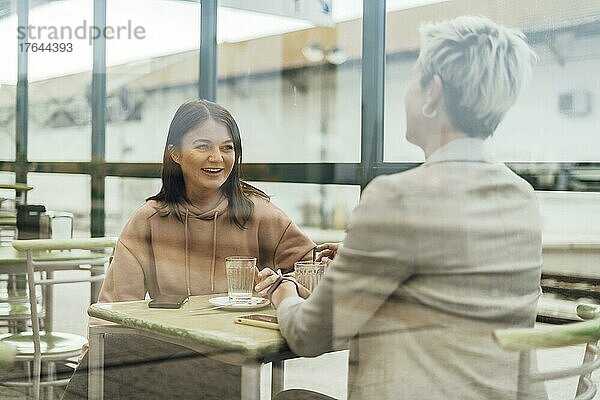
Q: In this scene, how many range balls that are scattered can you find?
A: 0